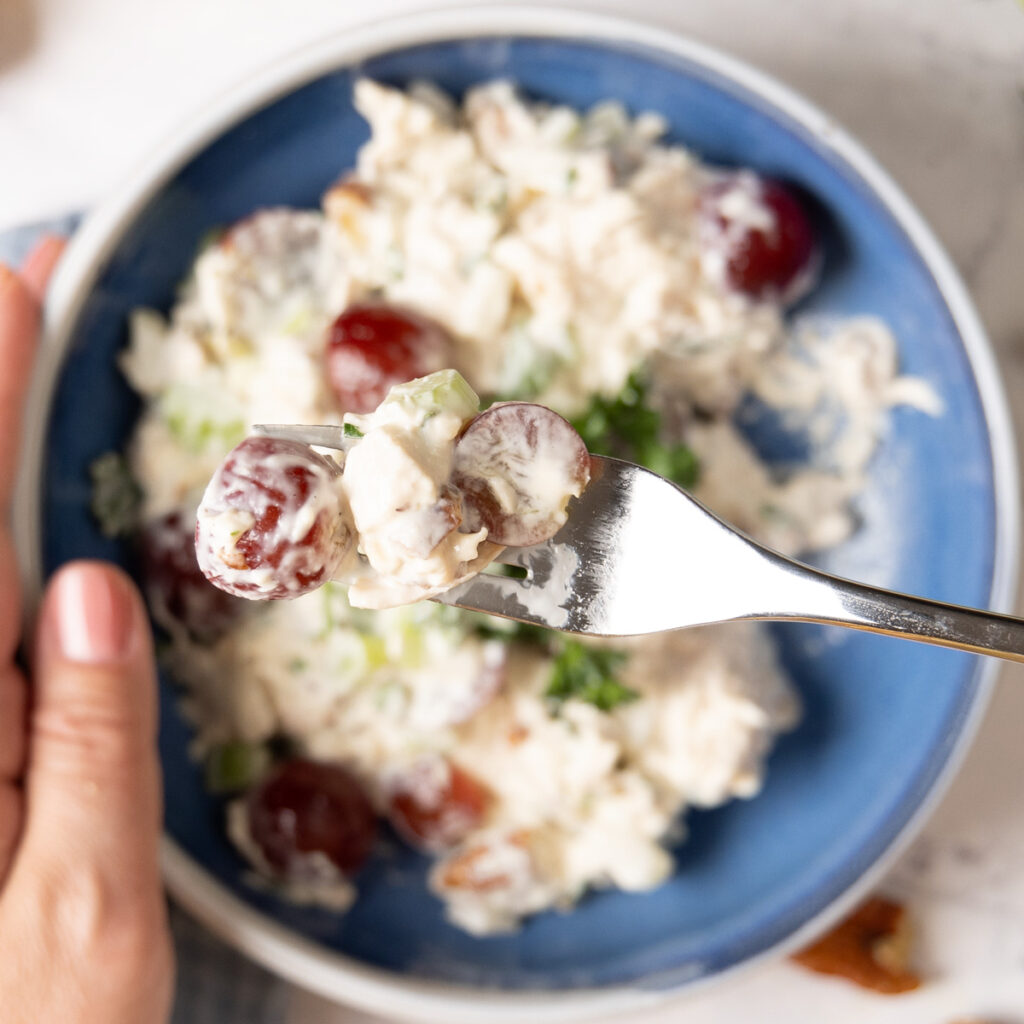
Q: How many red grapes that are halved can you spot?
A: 1